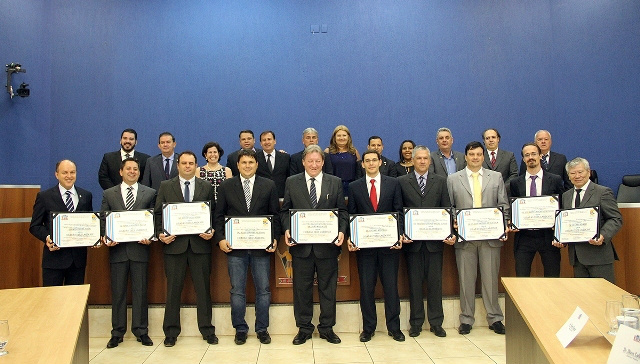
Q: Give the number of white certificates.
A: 10